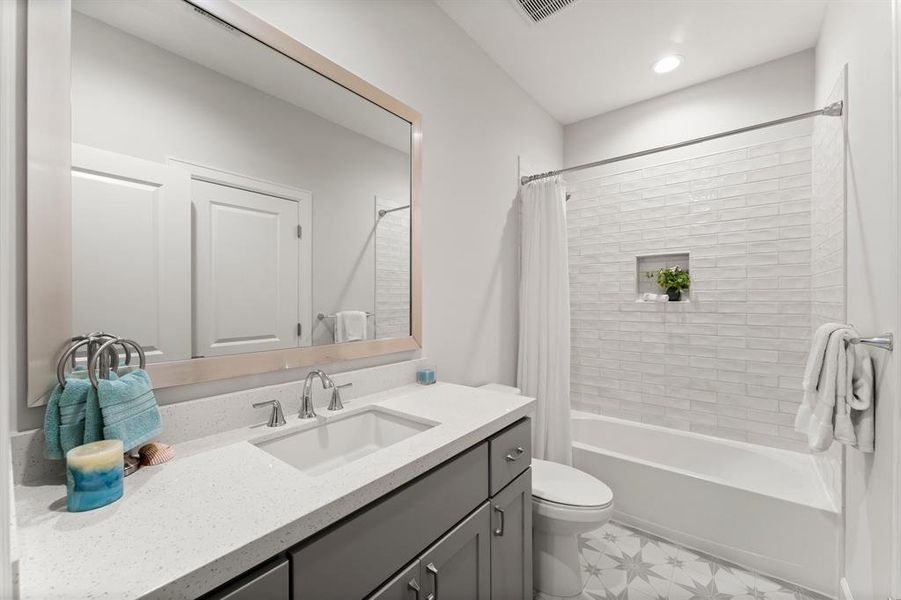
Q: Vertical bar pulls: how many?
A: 3